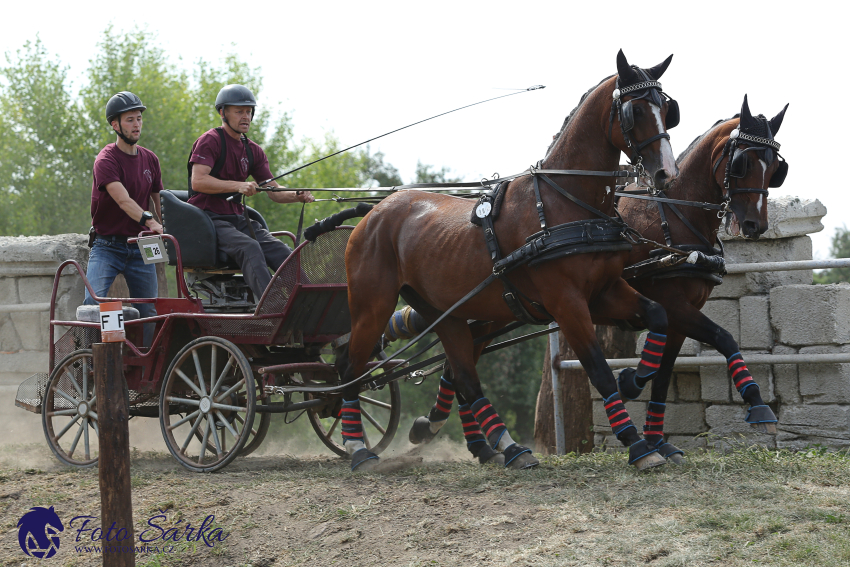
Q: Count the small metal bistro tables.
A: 0